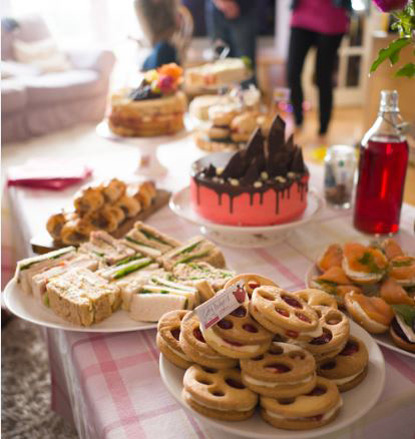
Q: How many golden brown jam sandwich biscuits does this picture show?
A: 11